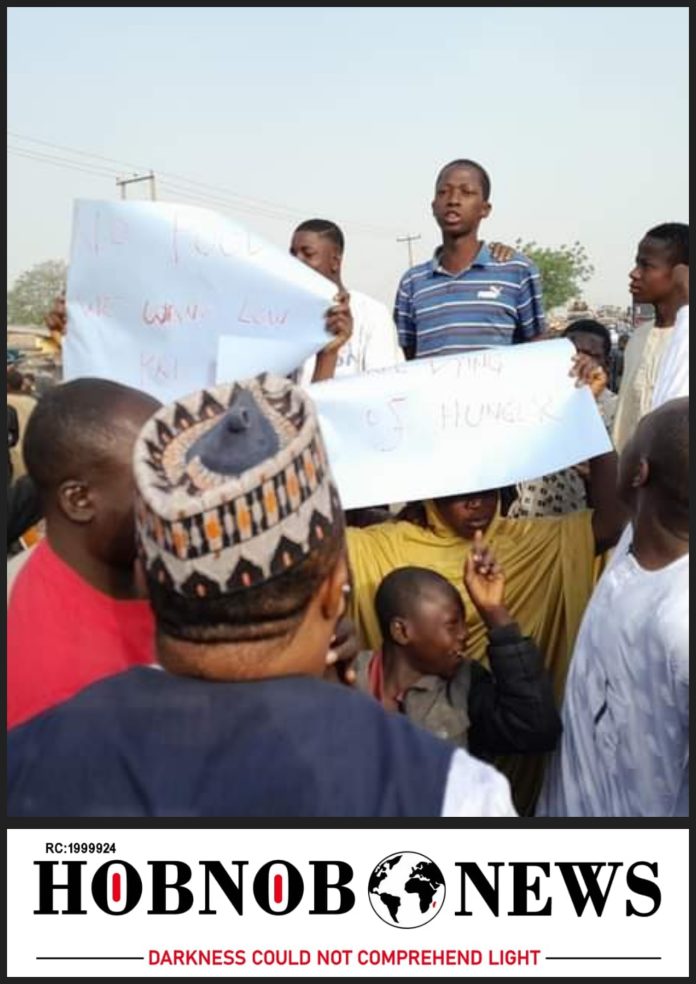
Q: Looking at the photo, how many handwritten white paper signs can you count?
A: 2